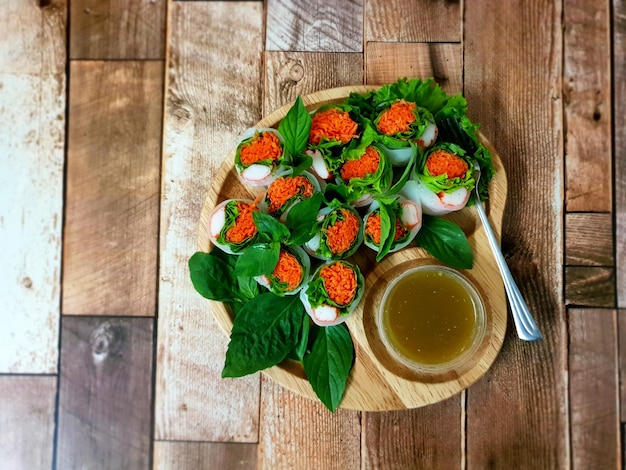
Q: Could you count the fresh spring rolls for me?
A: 11